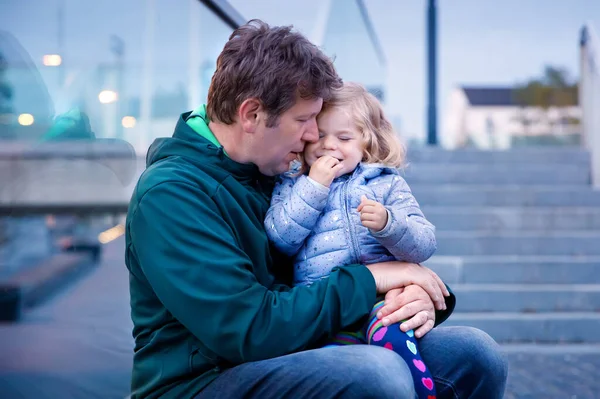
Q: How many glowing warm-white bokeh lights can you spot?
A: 4